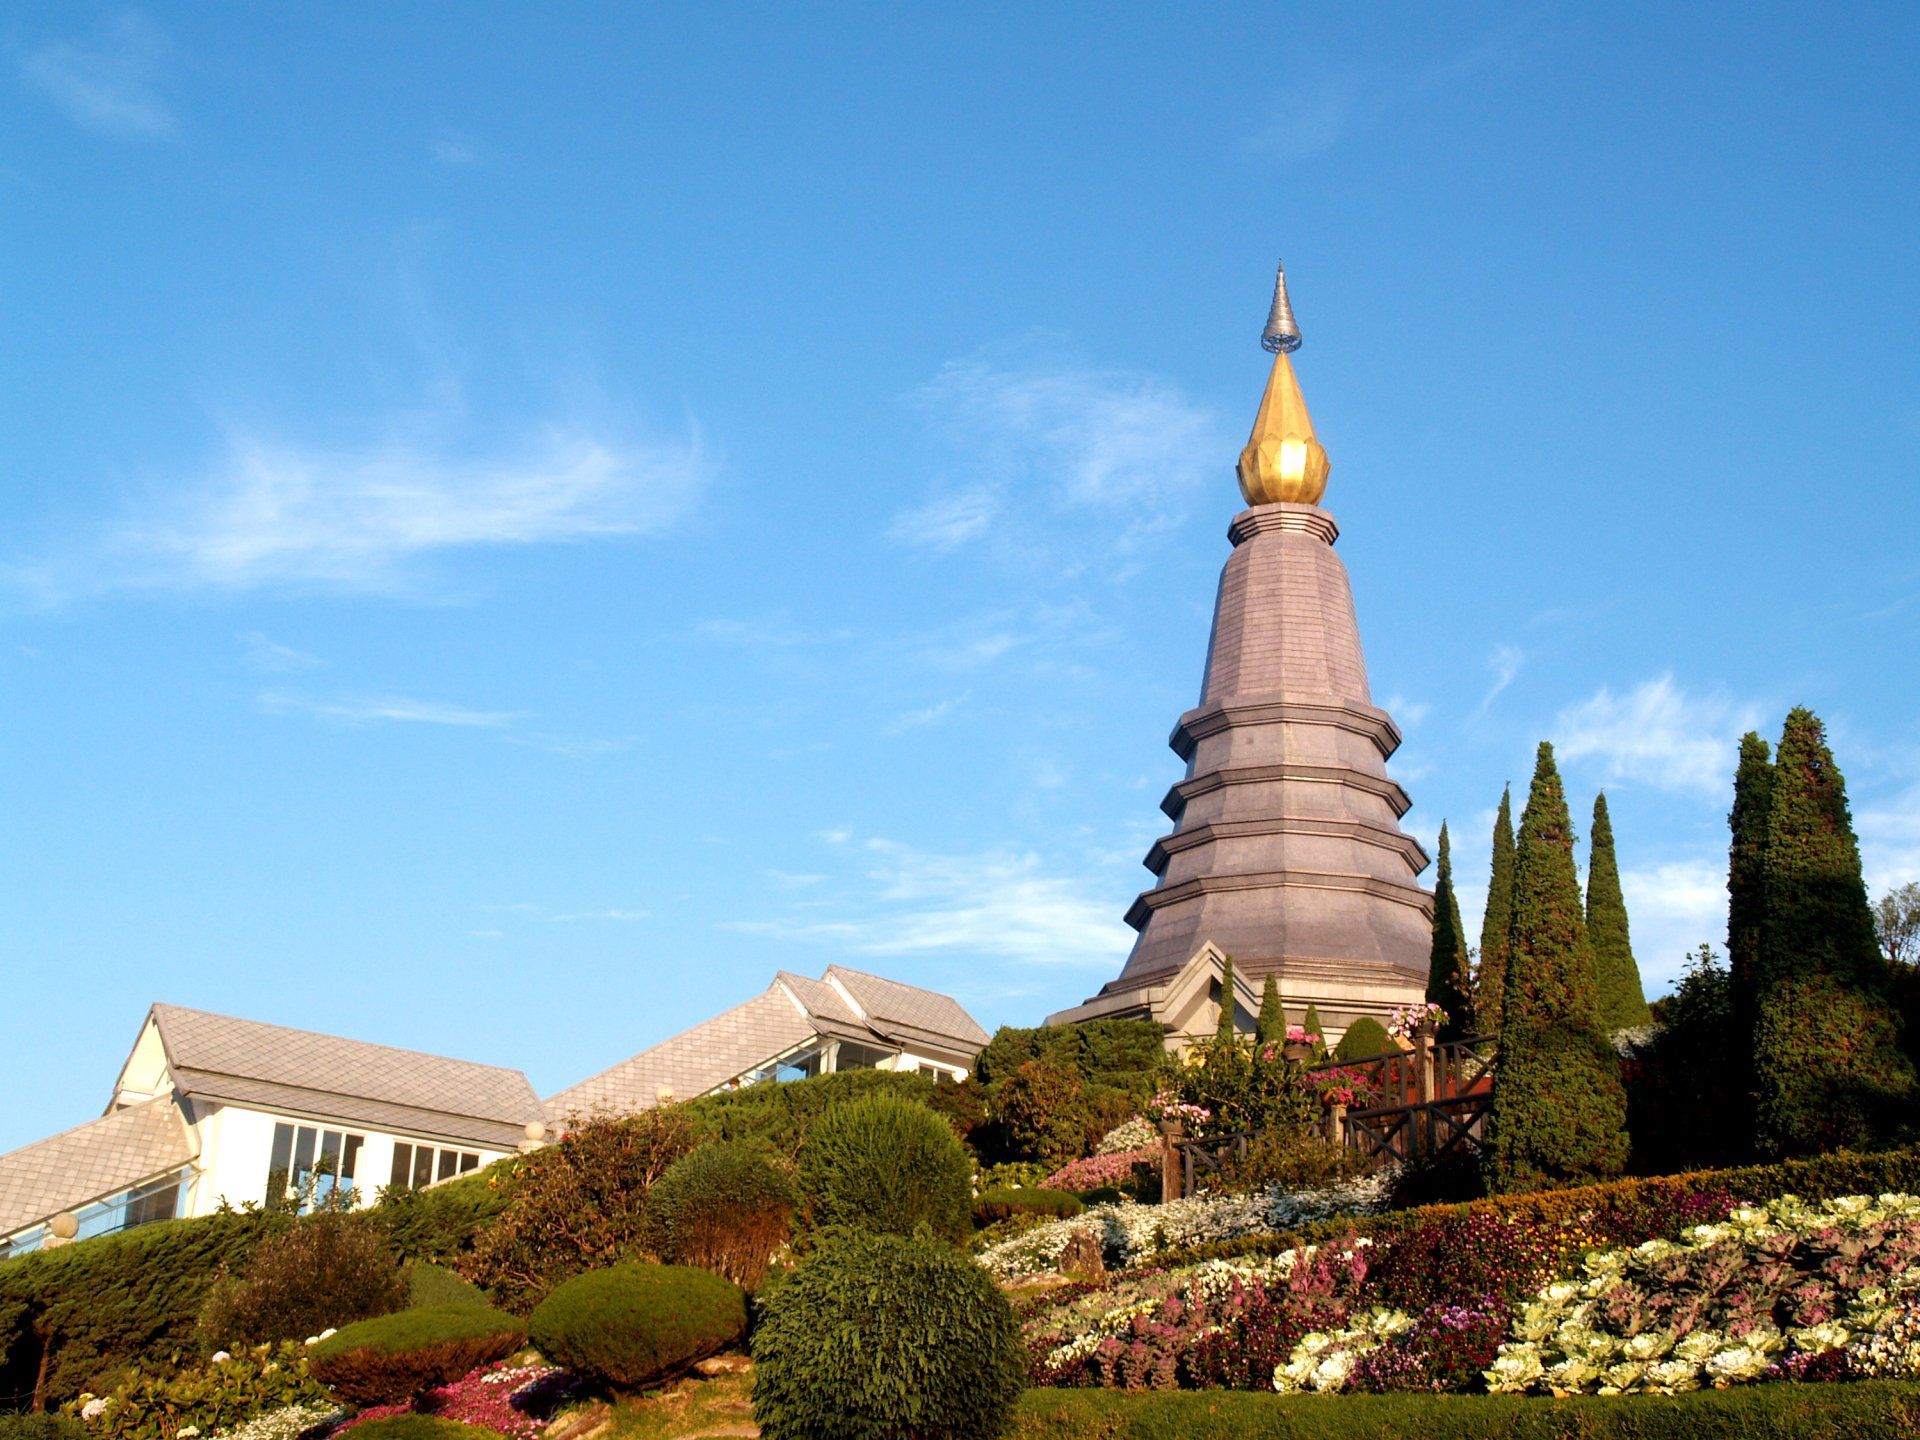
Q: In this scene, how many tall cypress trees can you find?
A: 6